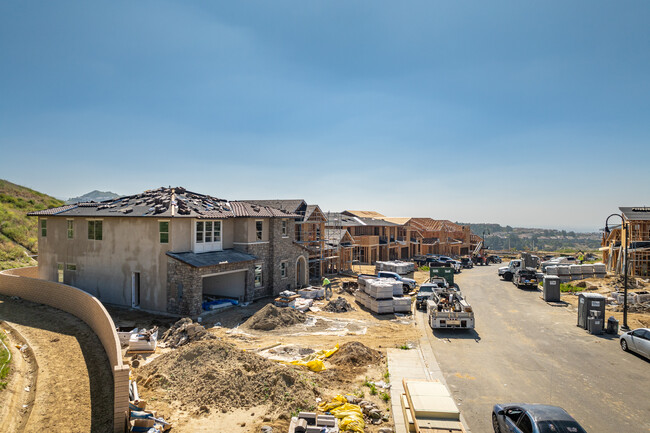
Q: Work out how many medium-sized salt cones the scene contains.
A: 0